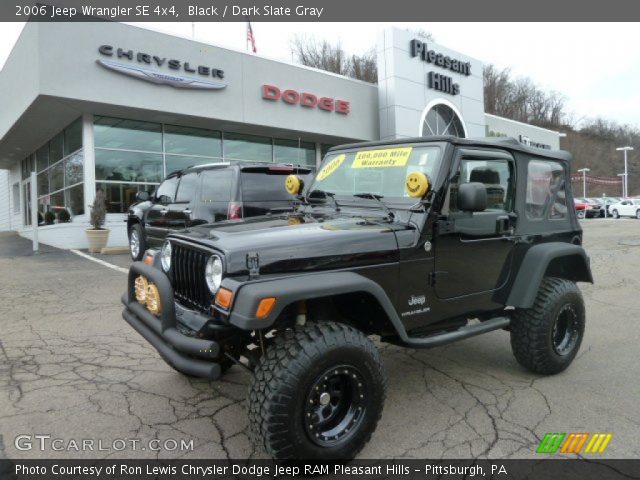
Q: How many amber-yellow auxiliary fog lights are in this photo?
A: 2